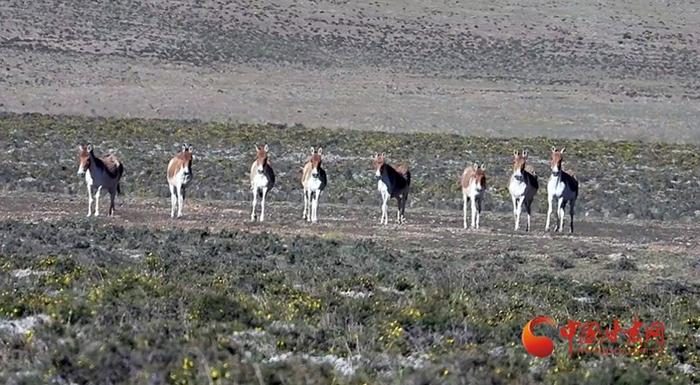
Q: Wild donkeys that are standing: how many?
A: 8